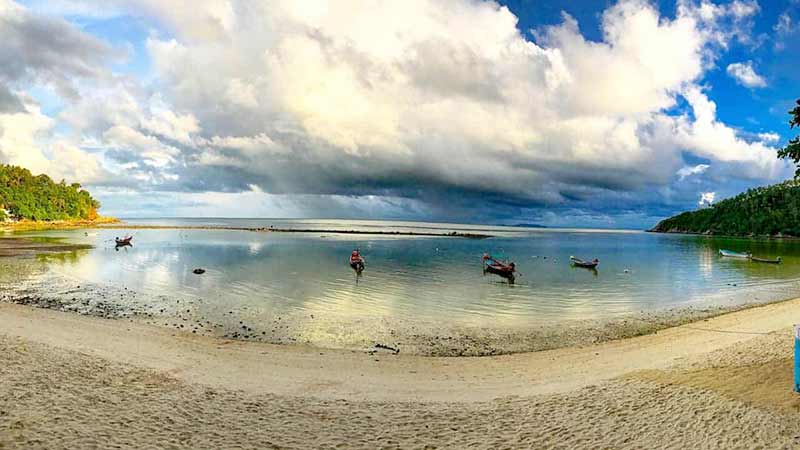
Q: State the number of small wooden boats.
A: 6